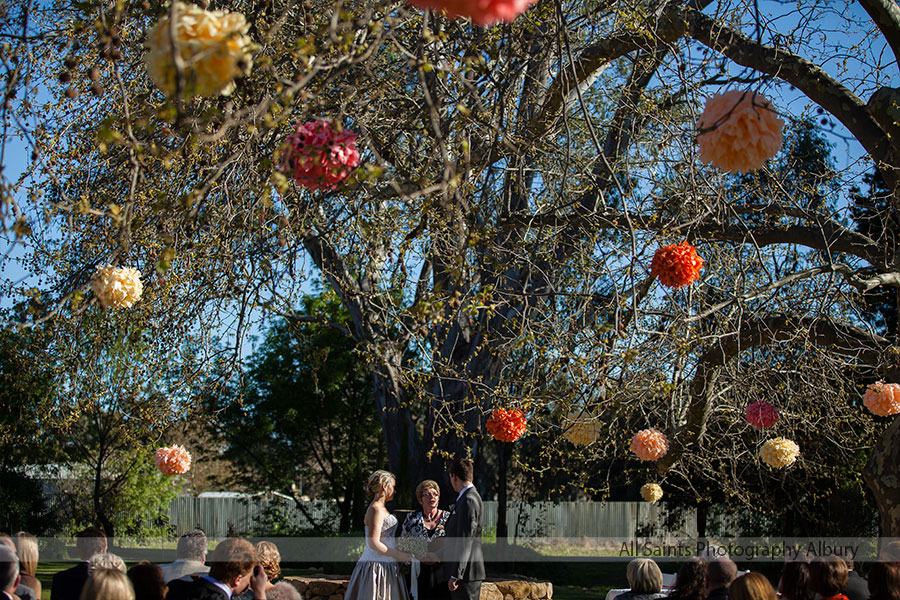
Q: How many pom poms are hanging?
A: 14